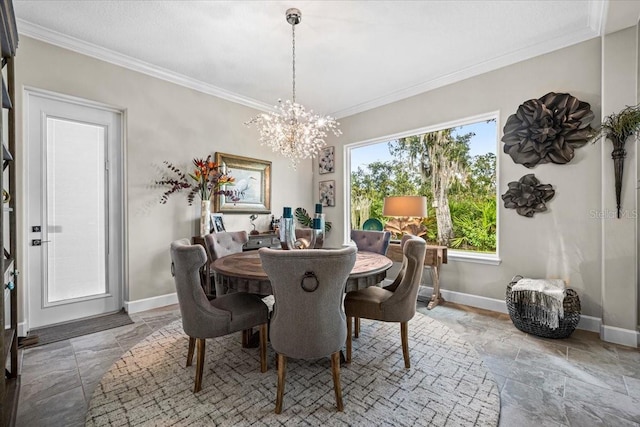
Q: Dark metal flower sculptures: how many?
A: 2